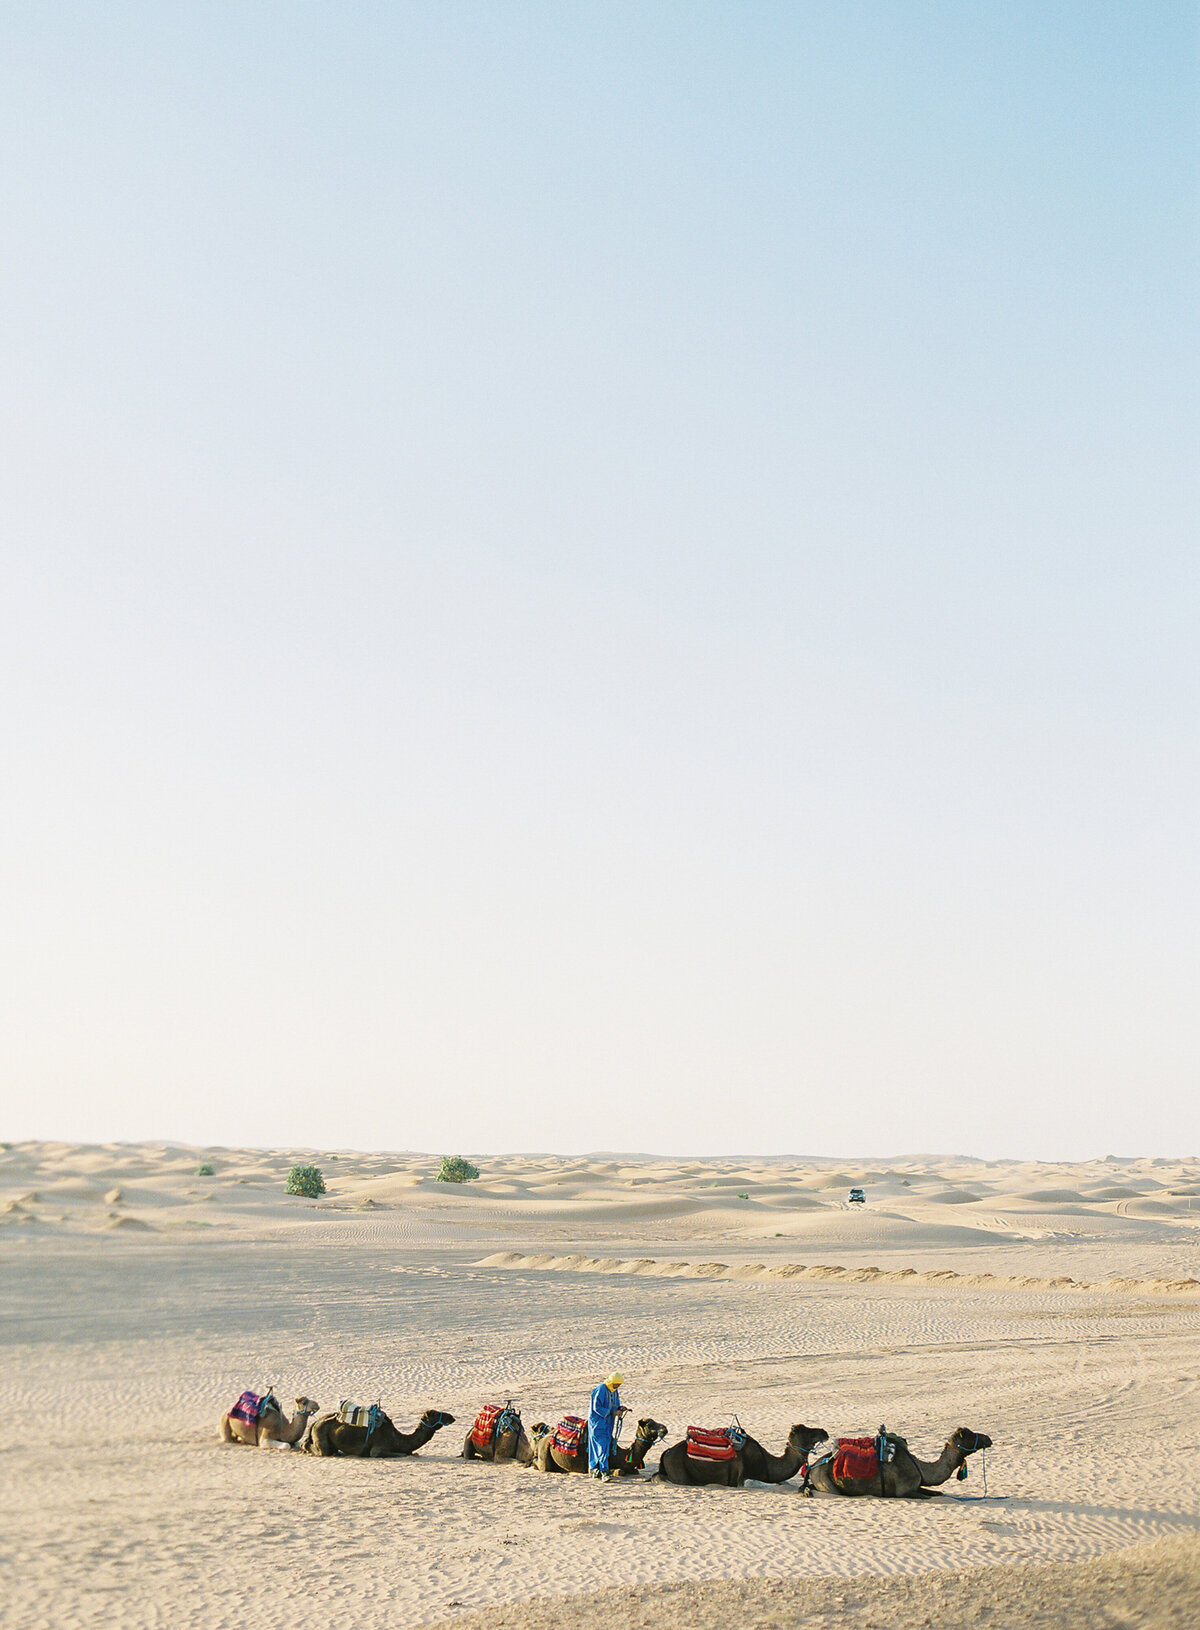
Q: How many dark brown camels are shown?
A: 5